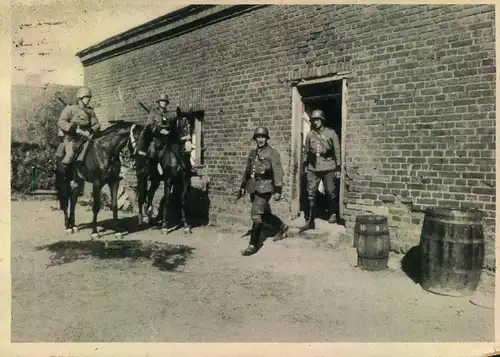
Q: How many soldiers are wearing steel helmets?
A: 4